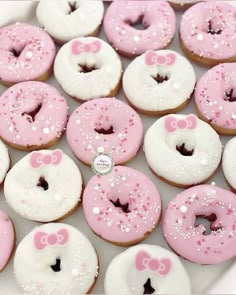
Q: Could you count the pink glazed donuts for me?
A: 9